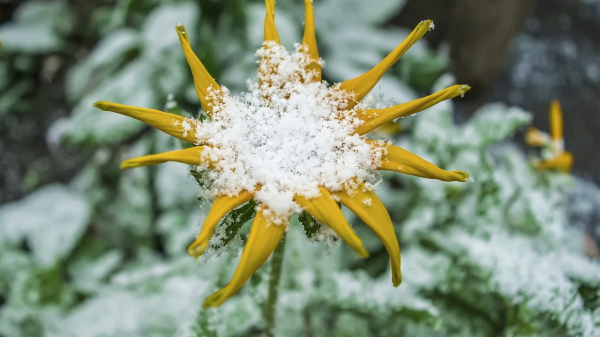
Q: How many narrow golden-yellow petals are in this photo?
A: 12